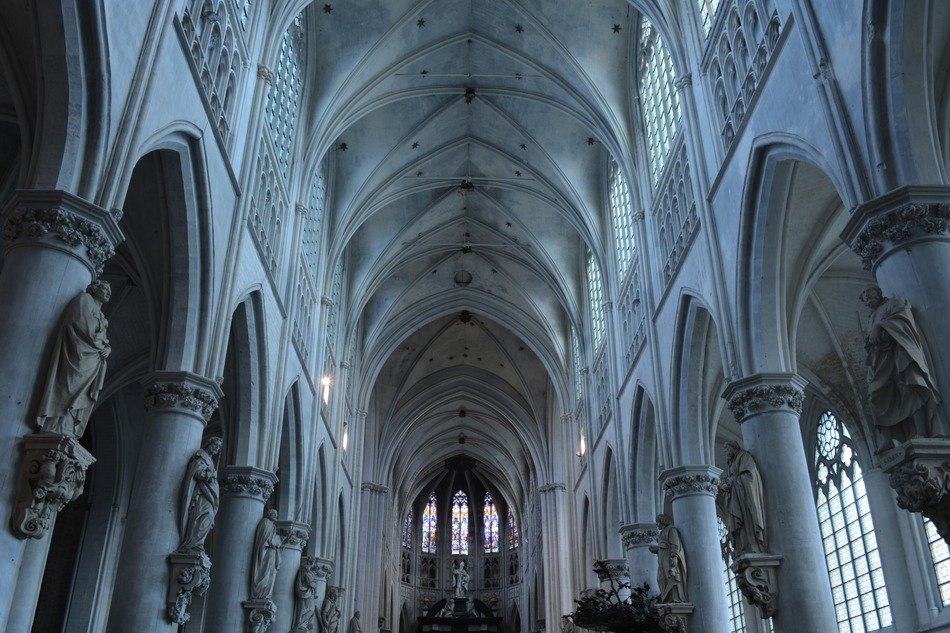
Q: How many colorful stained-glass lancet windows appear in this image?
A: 5